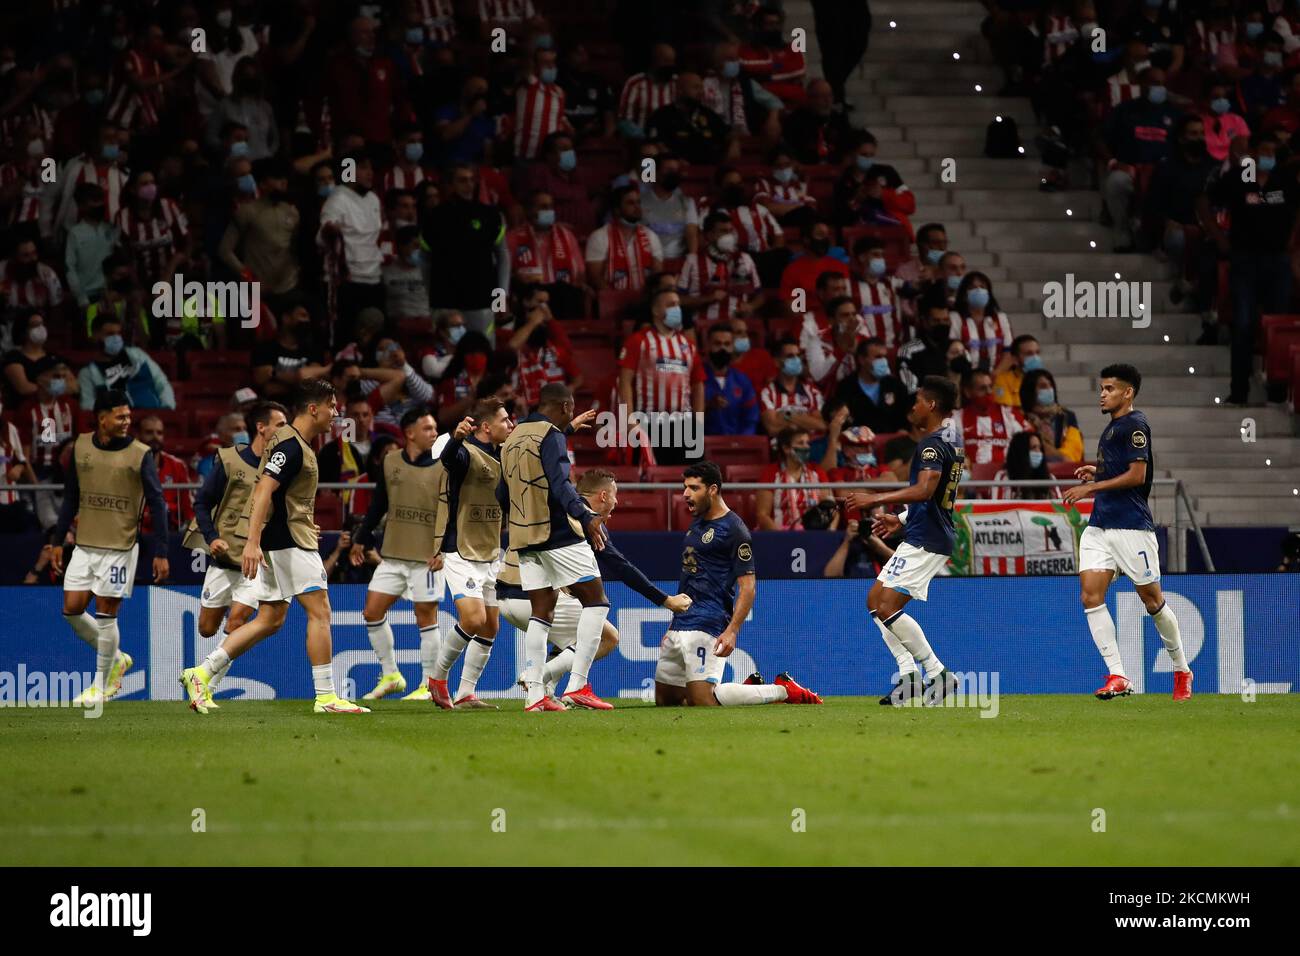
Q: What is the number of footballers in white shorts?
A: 10